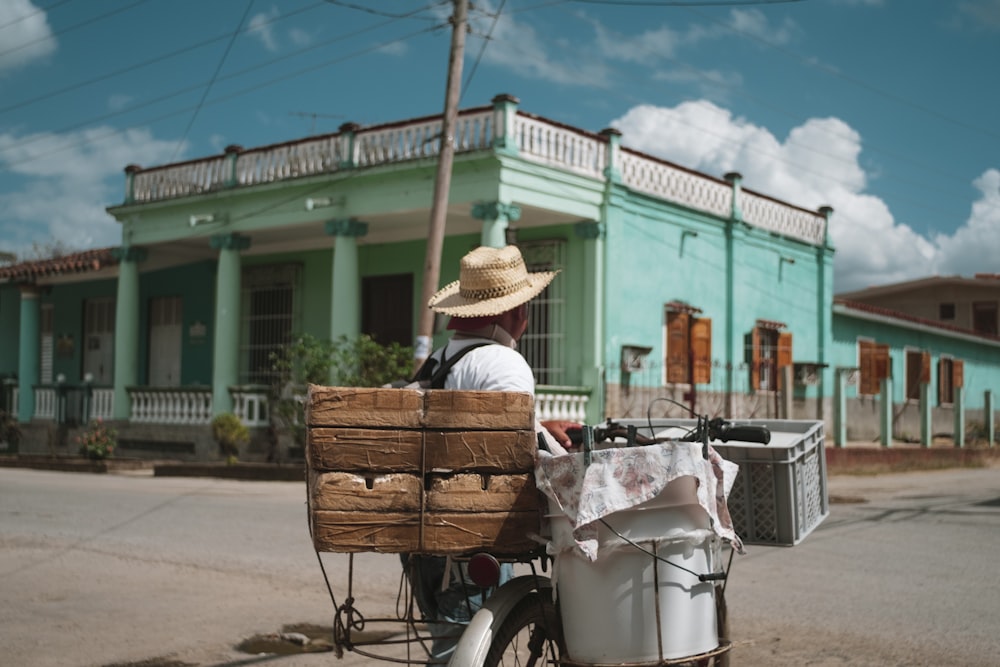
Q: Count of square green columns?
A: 5